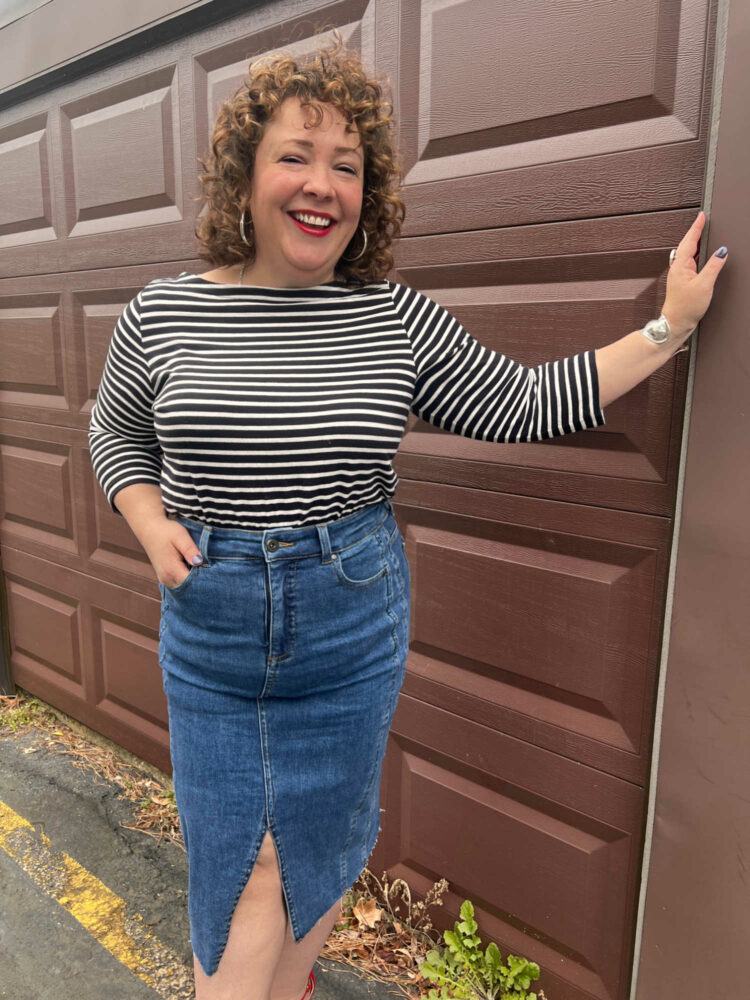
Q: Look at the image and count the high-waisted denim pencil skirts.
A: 1